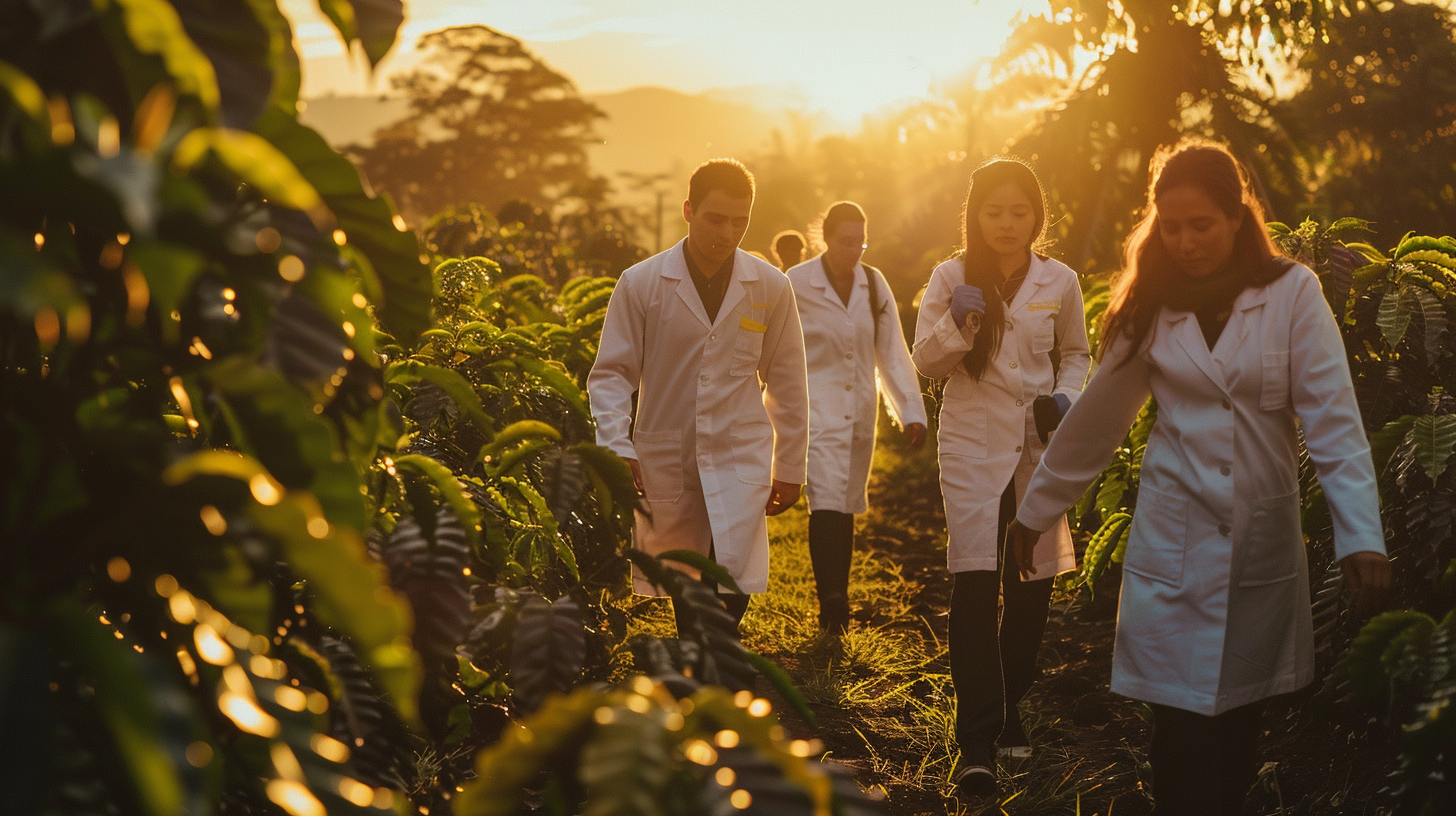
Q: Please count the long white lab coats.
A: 4